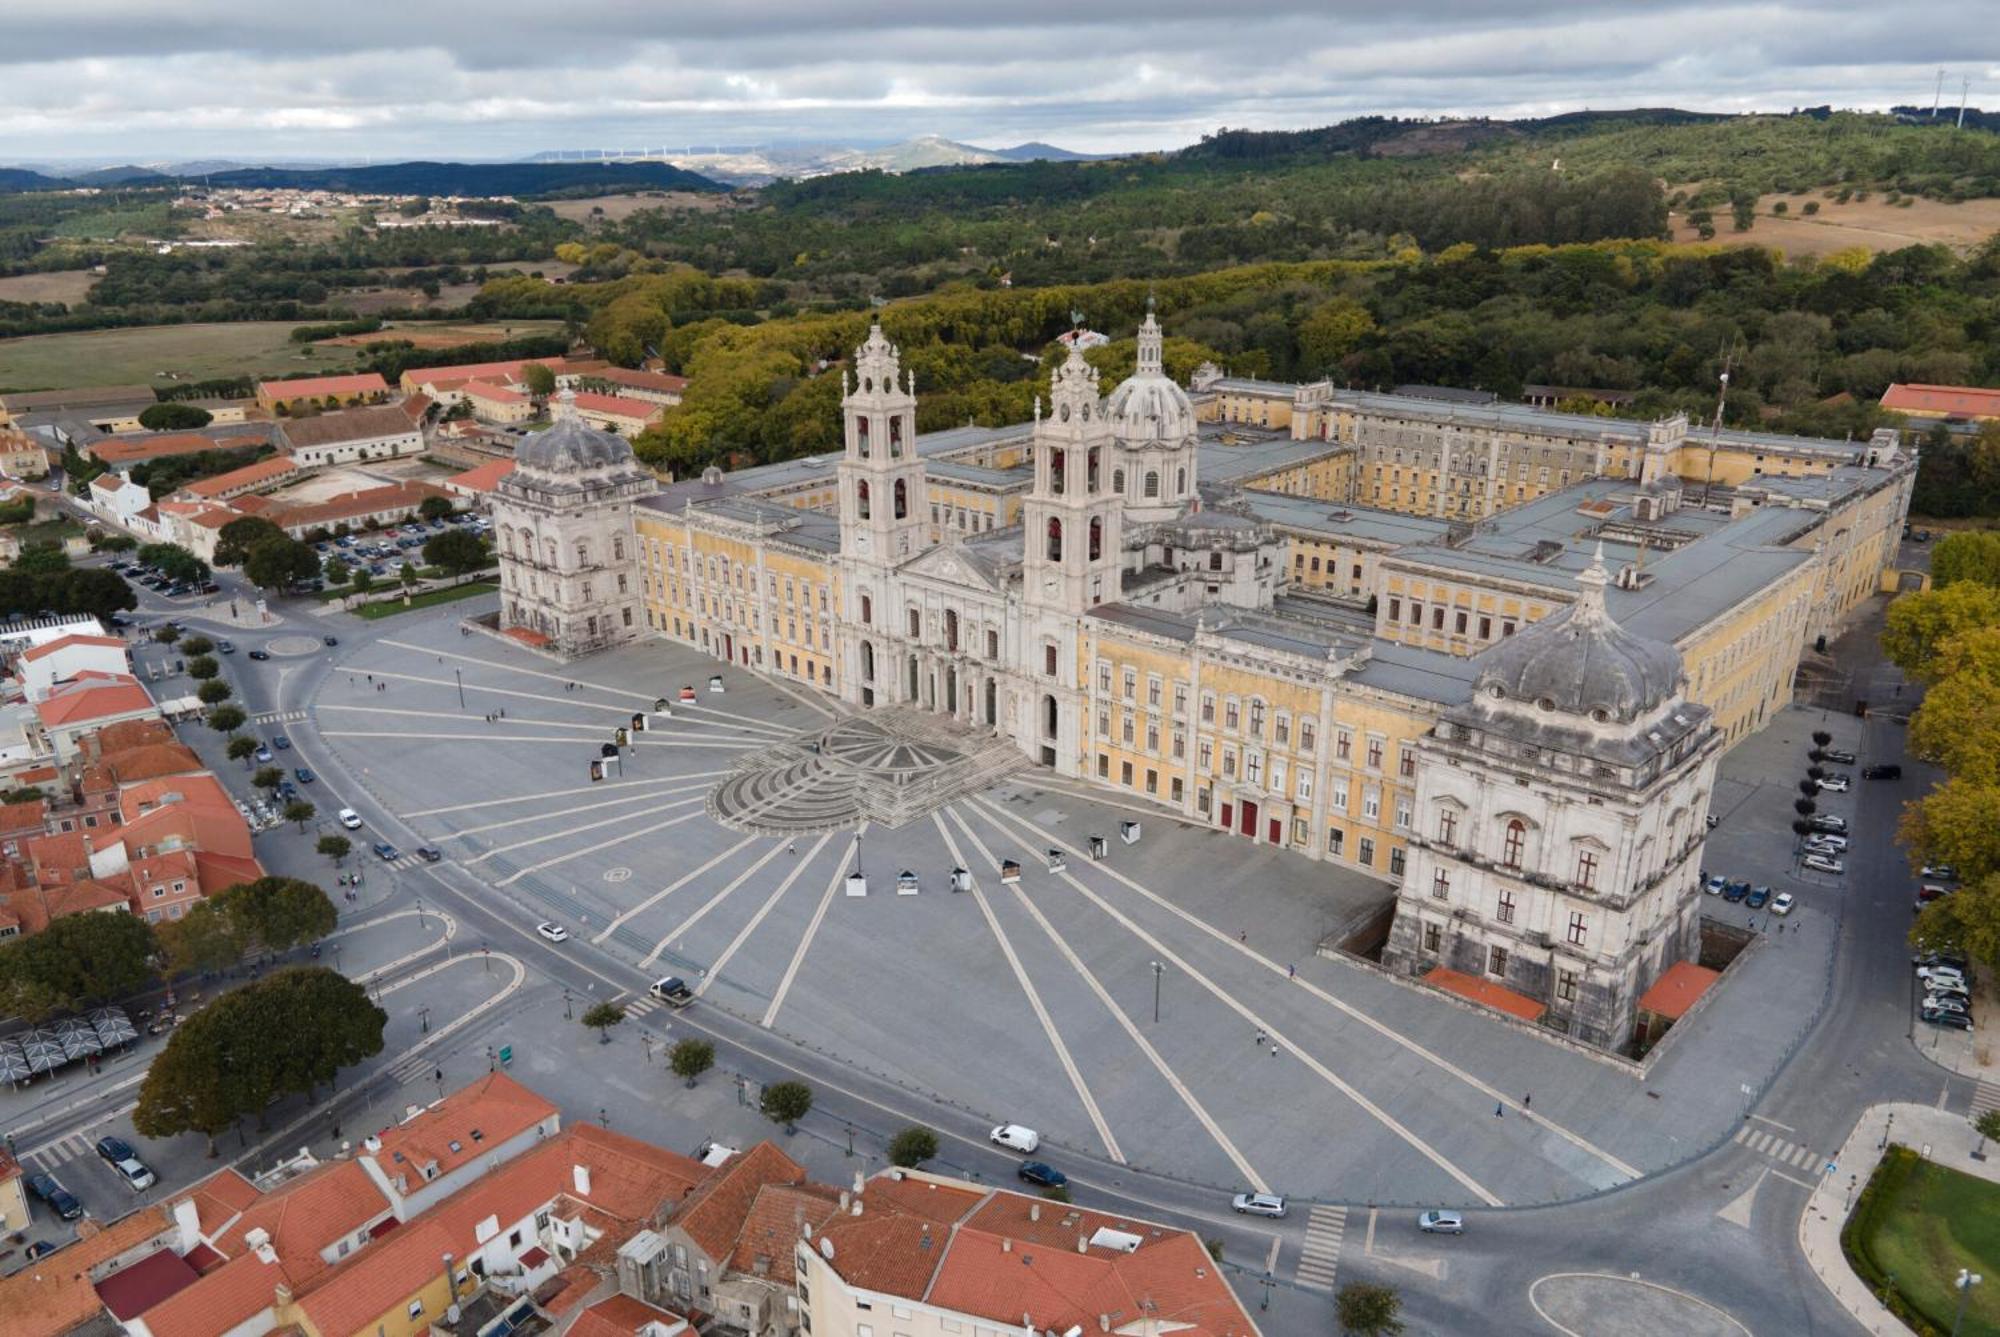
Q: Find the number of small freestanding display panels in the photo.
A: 14